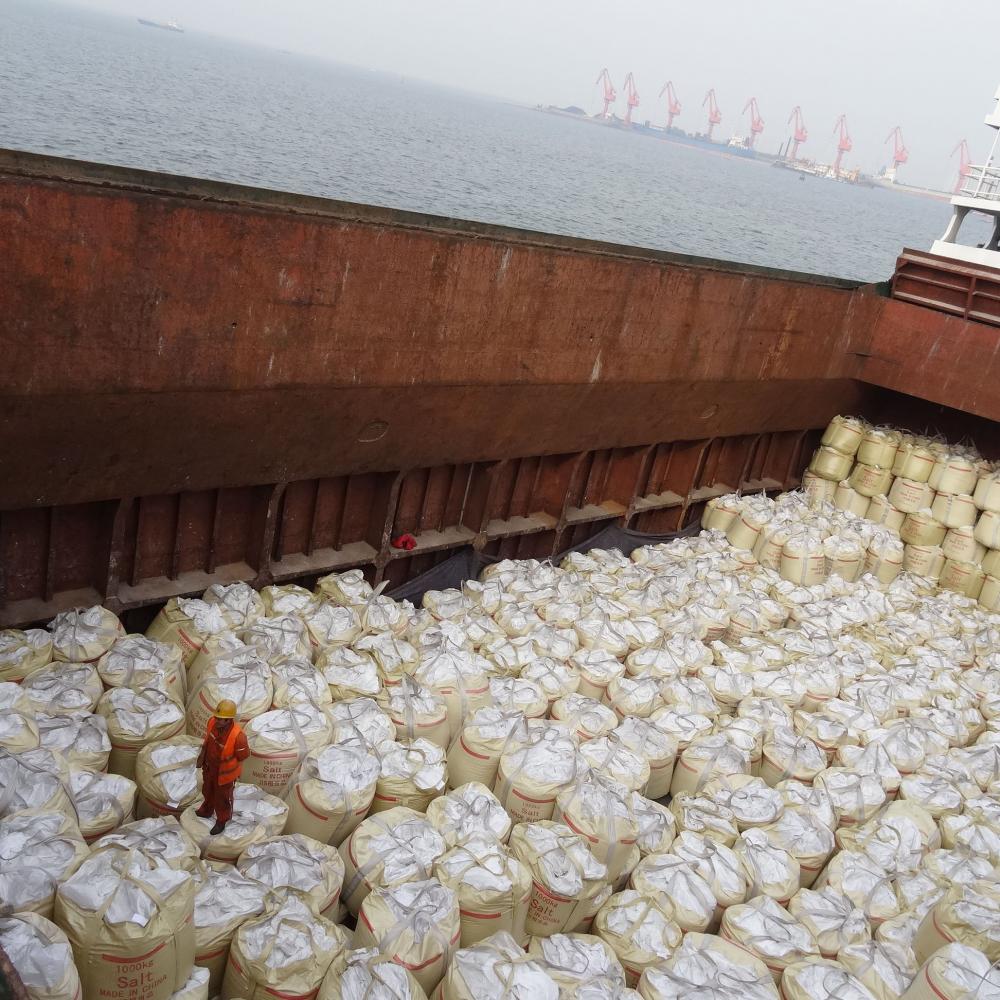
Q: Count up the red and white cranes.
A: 9